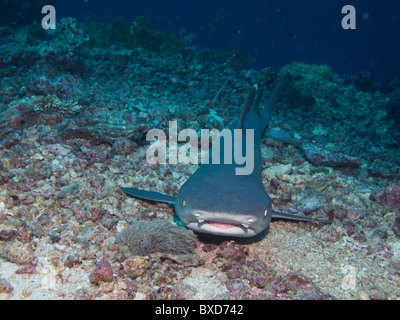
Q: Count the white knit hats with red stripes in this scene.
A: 0